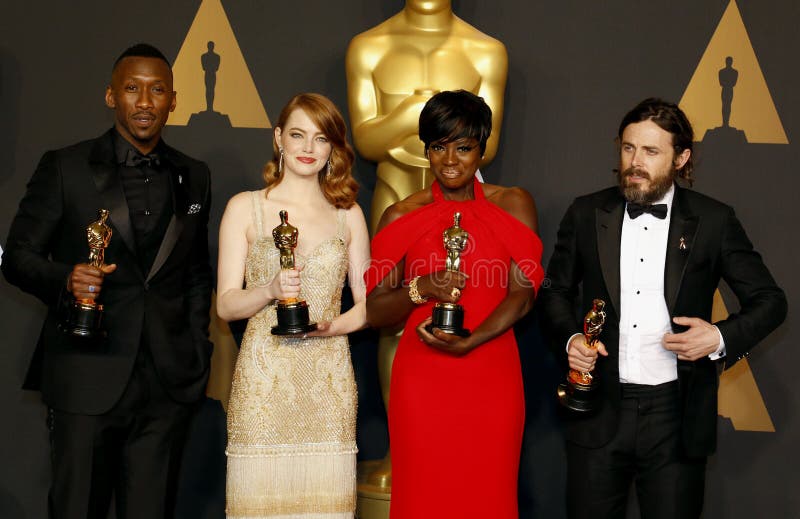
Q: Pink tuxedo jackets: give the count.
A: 0